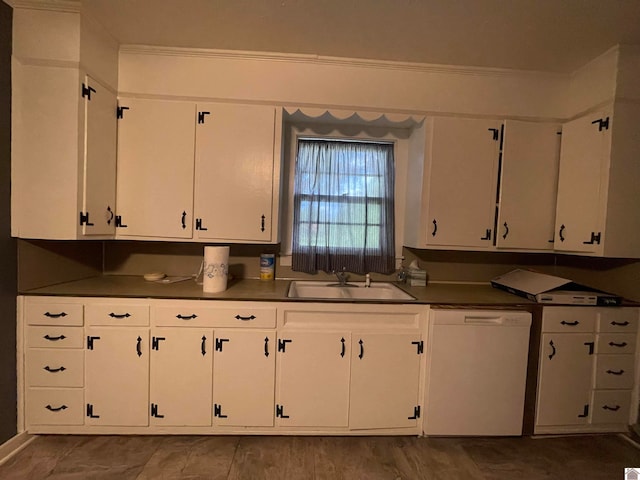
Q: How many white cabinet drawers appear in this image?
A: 11